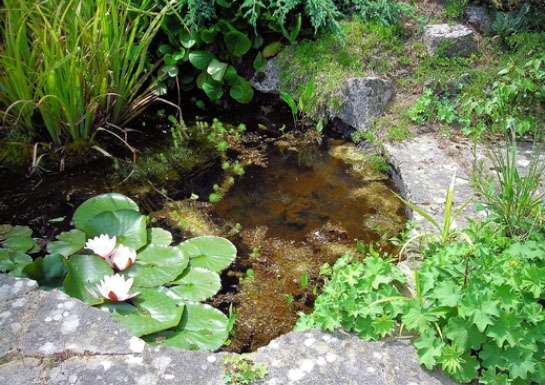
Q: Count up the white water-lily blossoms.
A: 3